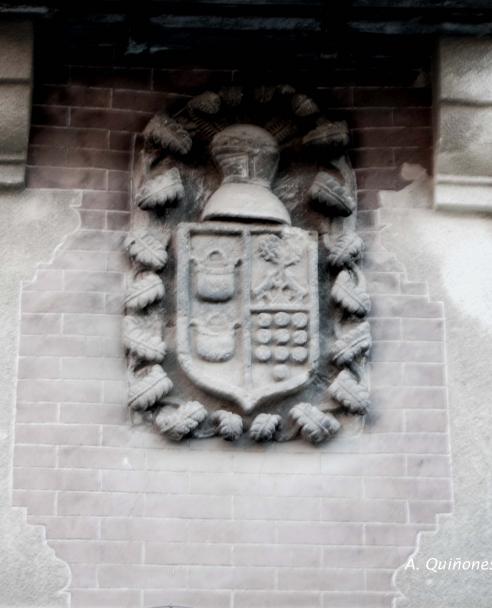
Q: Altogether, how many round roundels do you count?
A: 10